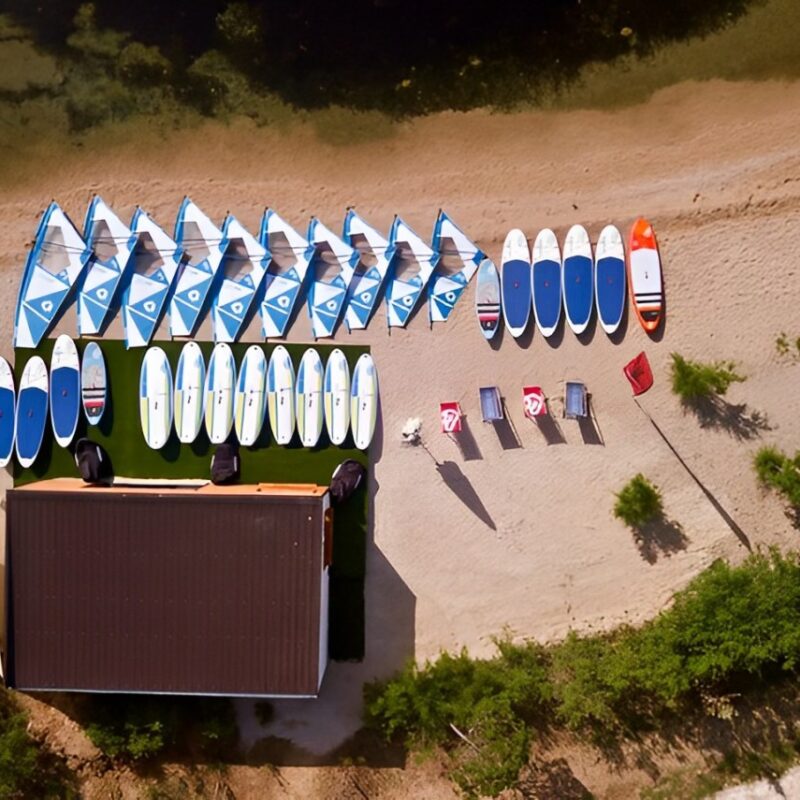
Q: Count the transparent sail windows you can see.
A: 10